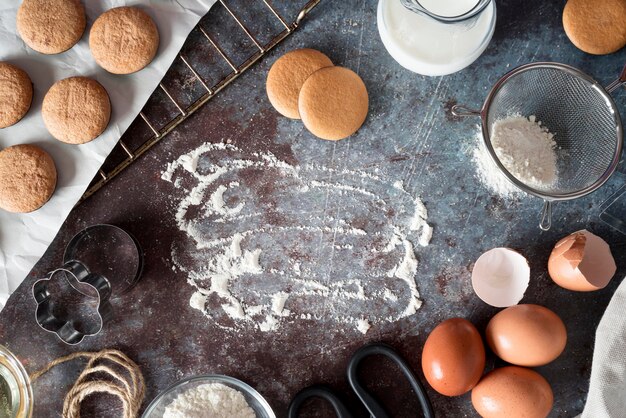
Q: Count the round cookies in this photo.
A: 8